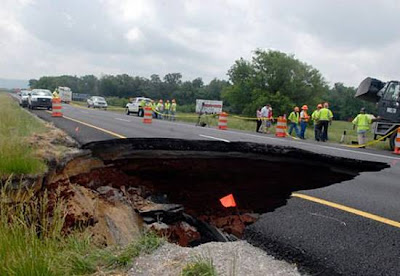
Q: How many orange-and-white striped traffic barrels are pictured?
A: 5